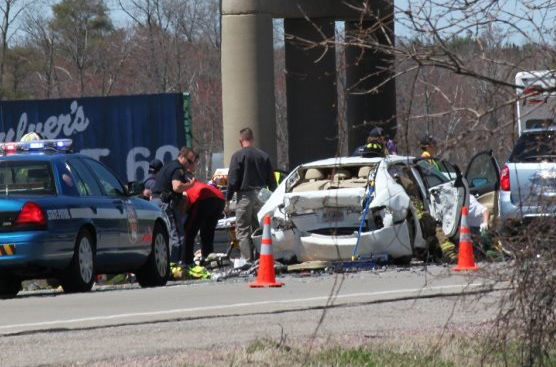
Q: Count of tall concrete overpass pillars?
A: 3